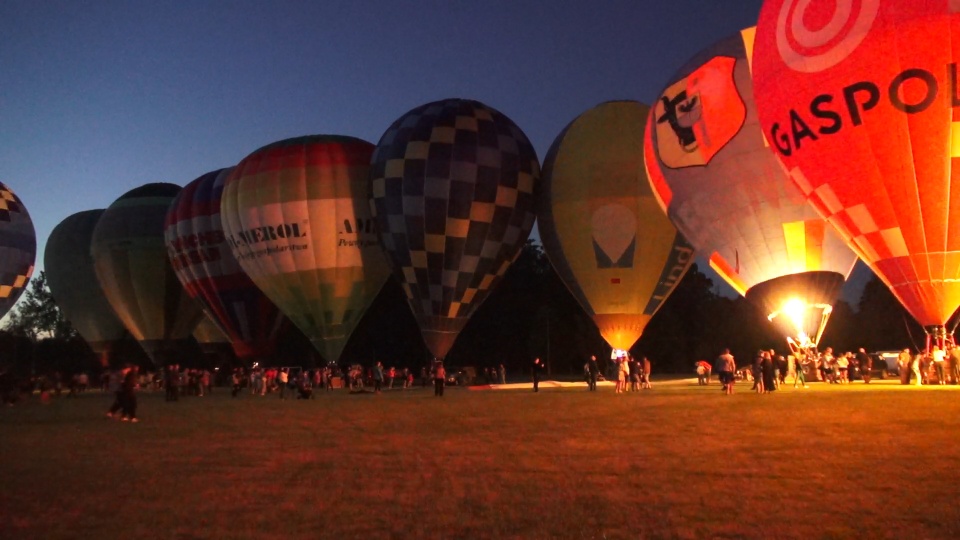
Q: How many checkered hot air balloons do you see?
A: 2